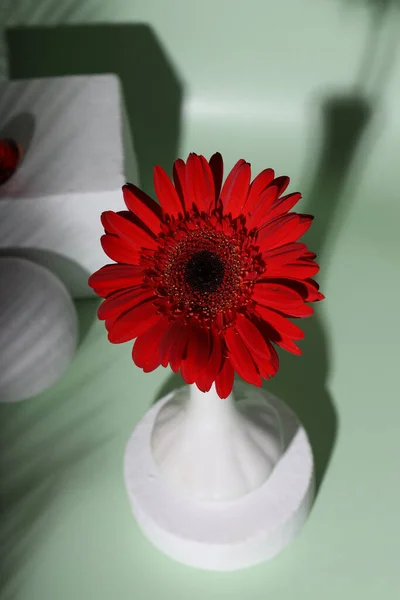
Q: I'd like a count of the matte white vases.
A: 1